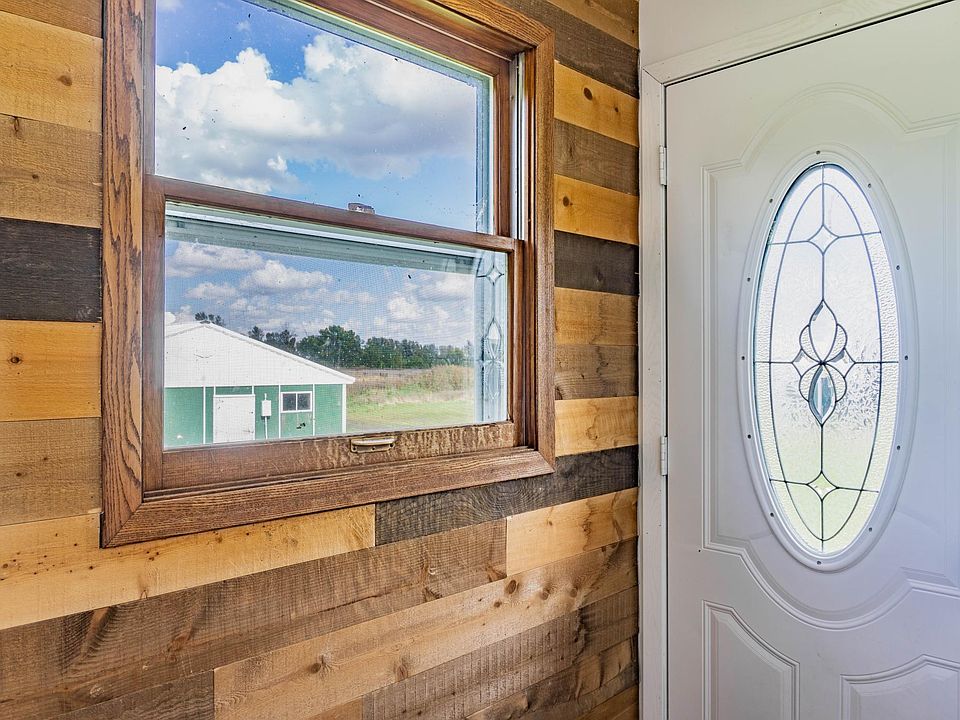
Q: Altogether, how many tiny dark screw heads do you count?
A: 12